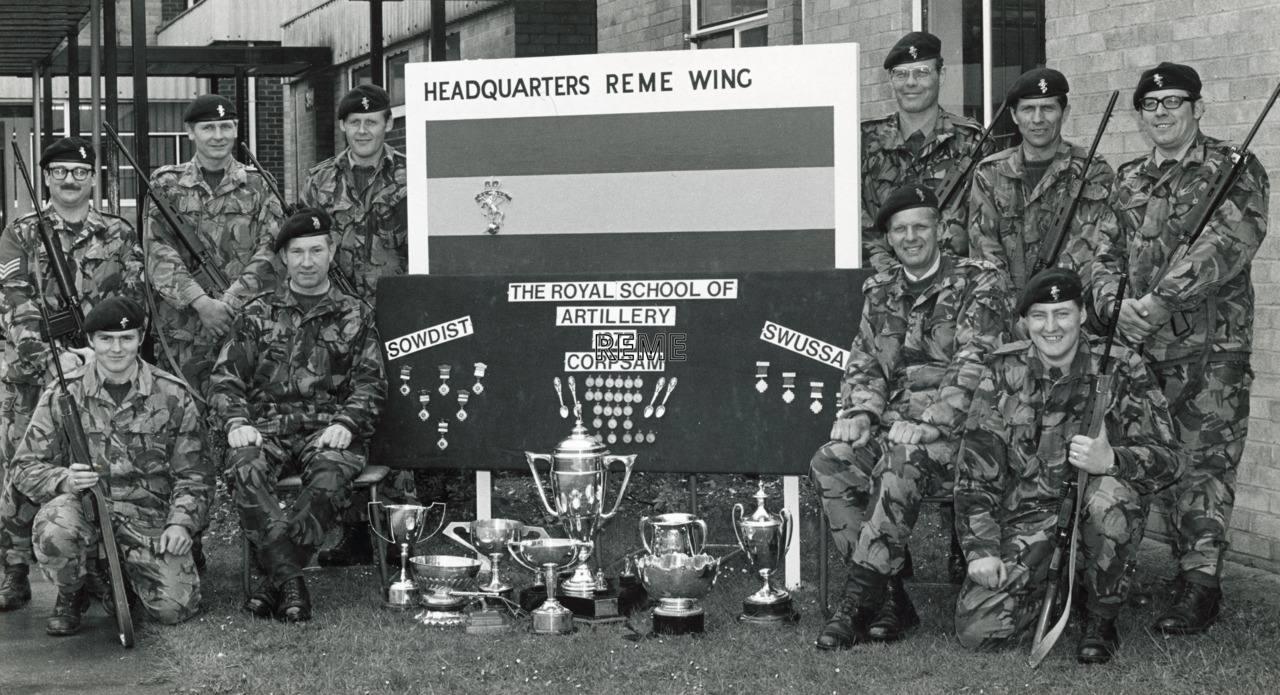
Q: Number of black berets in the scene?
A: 10